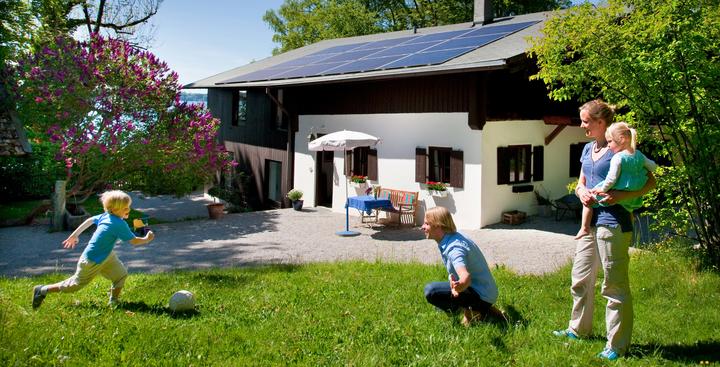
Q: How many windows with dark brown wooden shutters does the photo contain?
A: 4